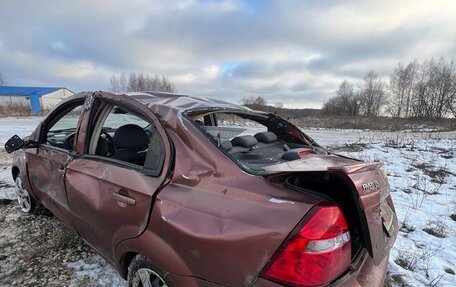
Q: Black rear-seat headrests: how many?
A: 3